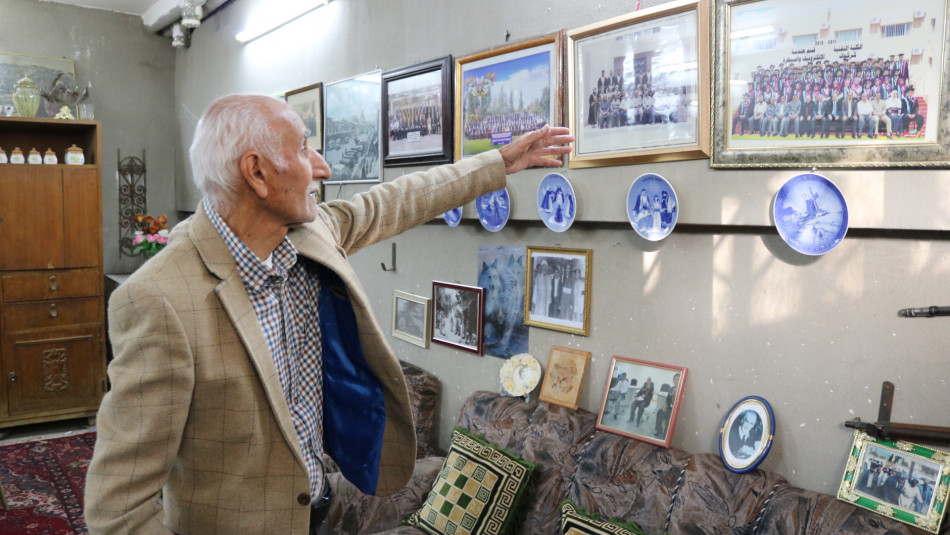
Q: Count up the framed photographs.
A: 12